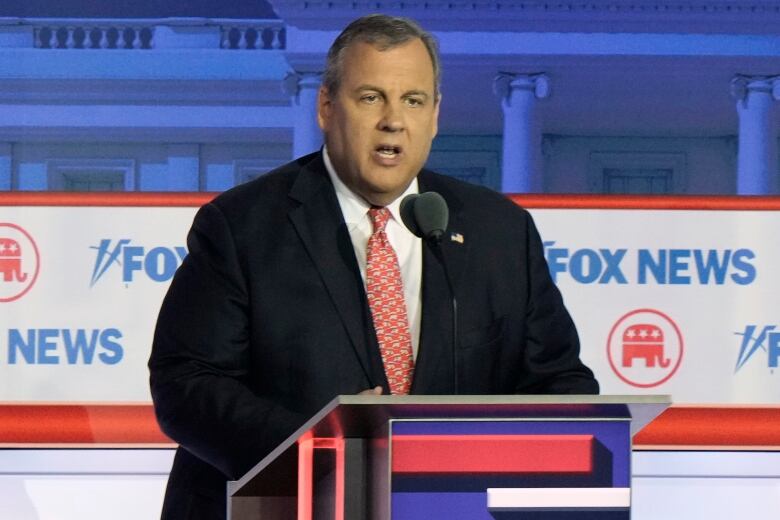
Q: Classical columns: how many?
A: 3